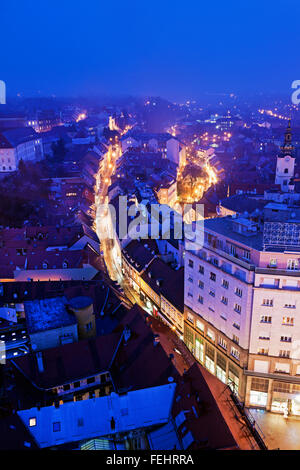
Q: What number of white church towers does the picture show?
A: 1